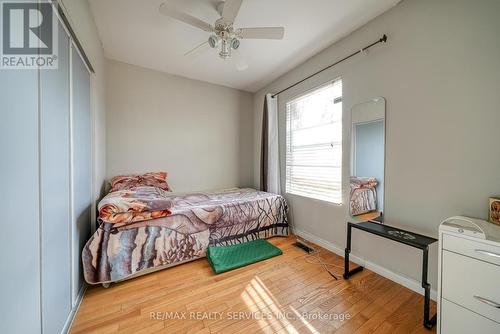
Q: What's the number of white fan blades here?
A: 5